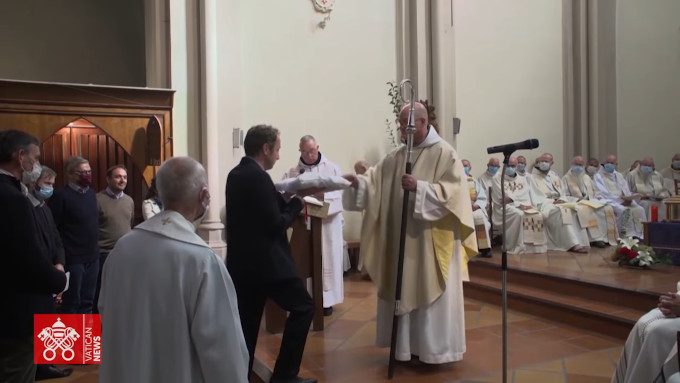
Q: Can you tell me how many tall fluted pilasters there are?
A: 3